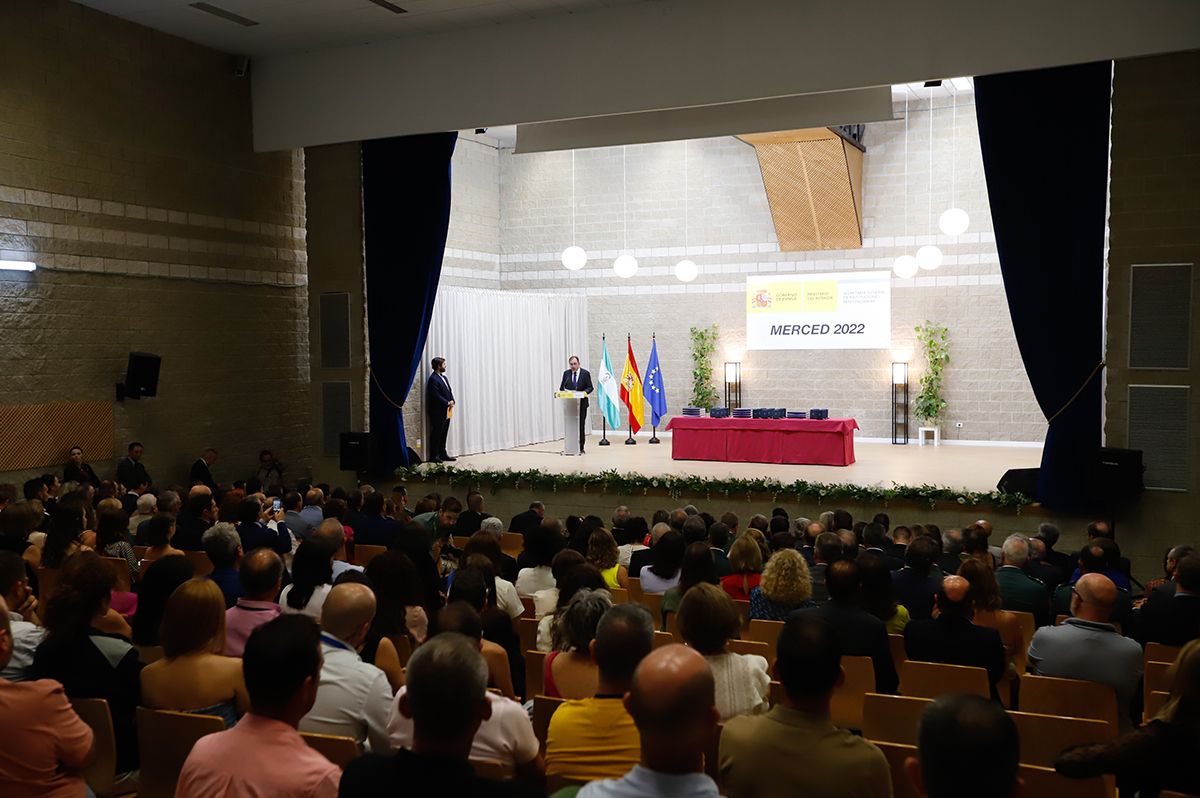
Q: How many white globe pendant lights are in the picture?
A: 6